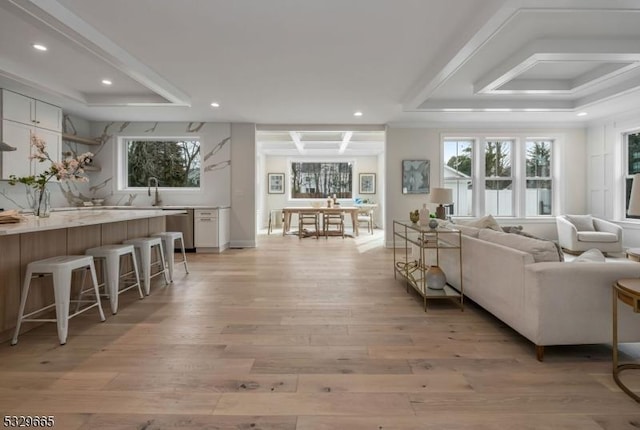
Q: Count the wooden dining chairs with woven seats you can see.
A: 2